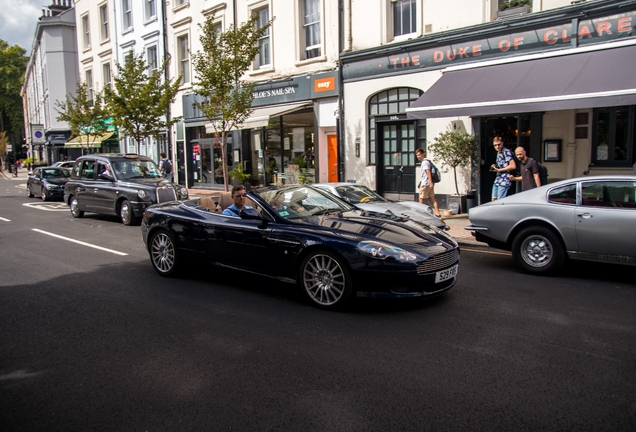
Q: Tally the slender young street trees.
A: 3